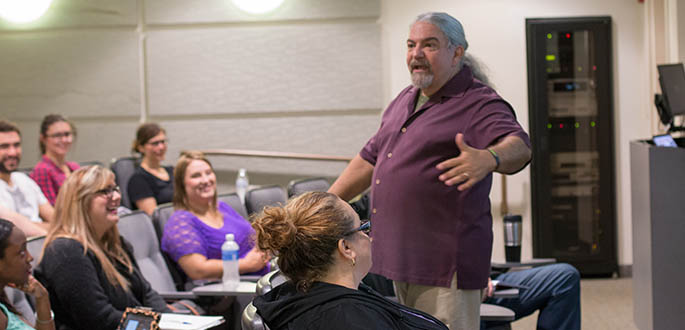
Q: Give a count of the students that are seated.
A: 8